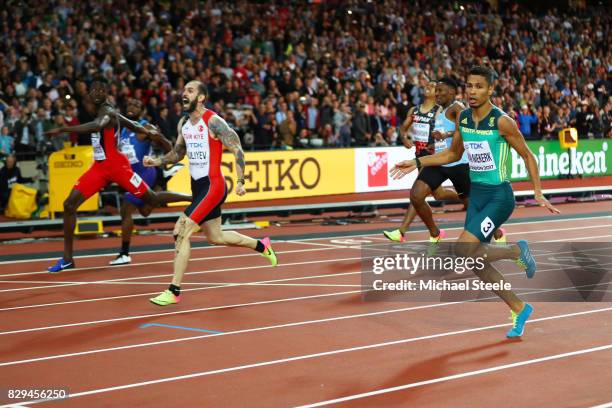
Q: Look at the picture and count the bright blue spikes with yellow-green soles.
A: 2